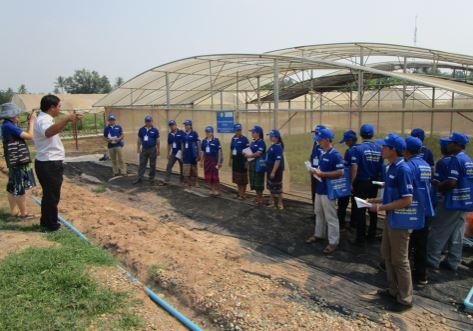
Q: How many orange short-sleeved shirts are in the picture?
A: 0